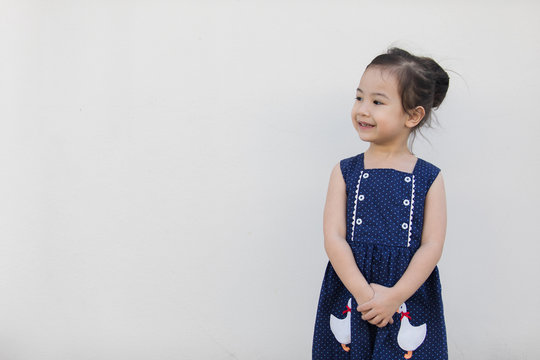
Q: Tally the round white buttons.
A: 6